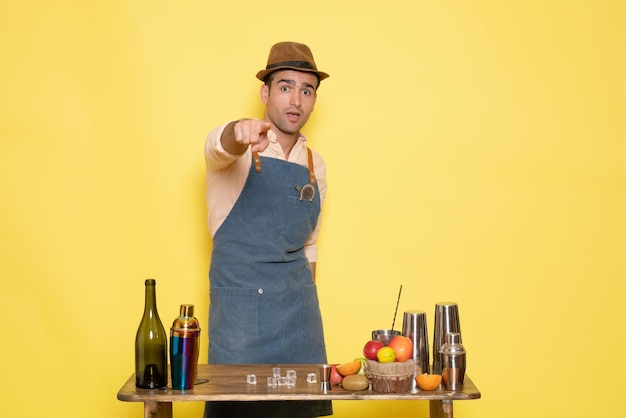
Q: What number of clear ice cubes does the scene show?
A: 7